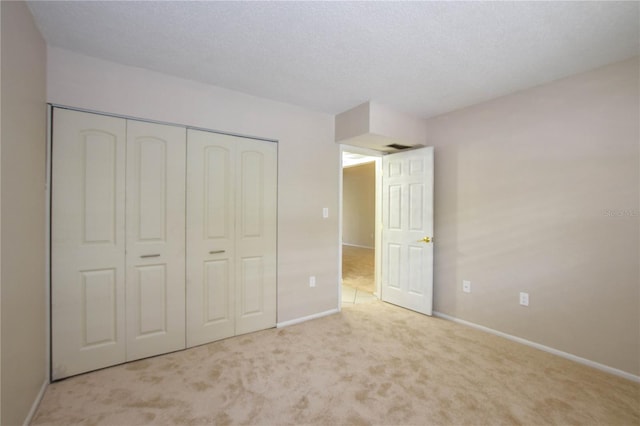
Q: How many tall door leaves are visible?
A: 5